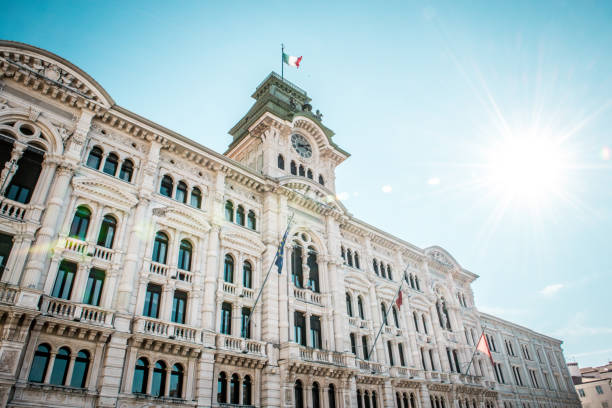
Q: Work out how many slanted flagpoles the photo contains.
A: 3